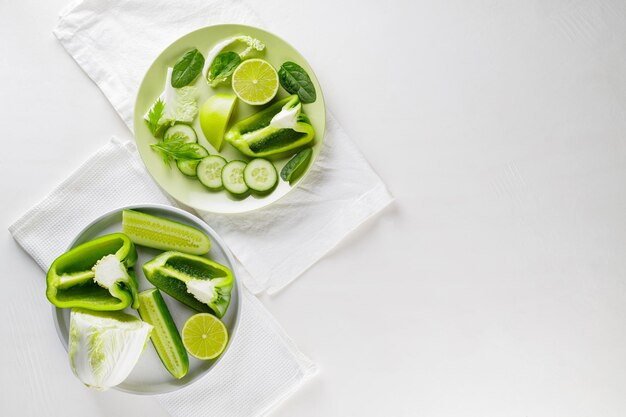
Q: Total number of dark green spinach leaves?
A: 4